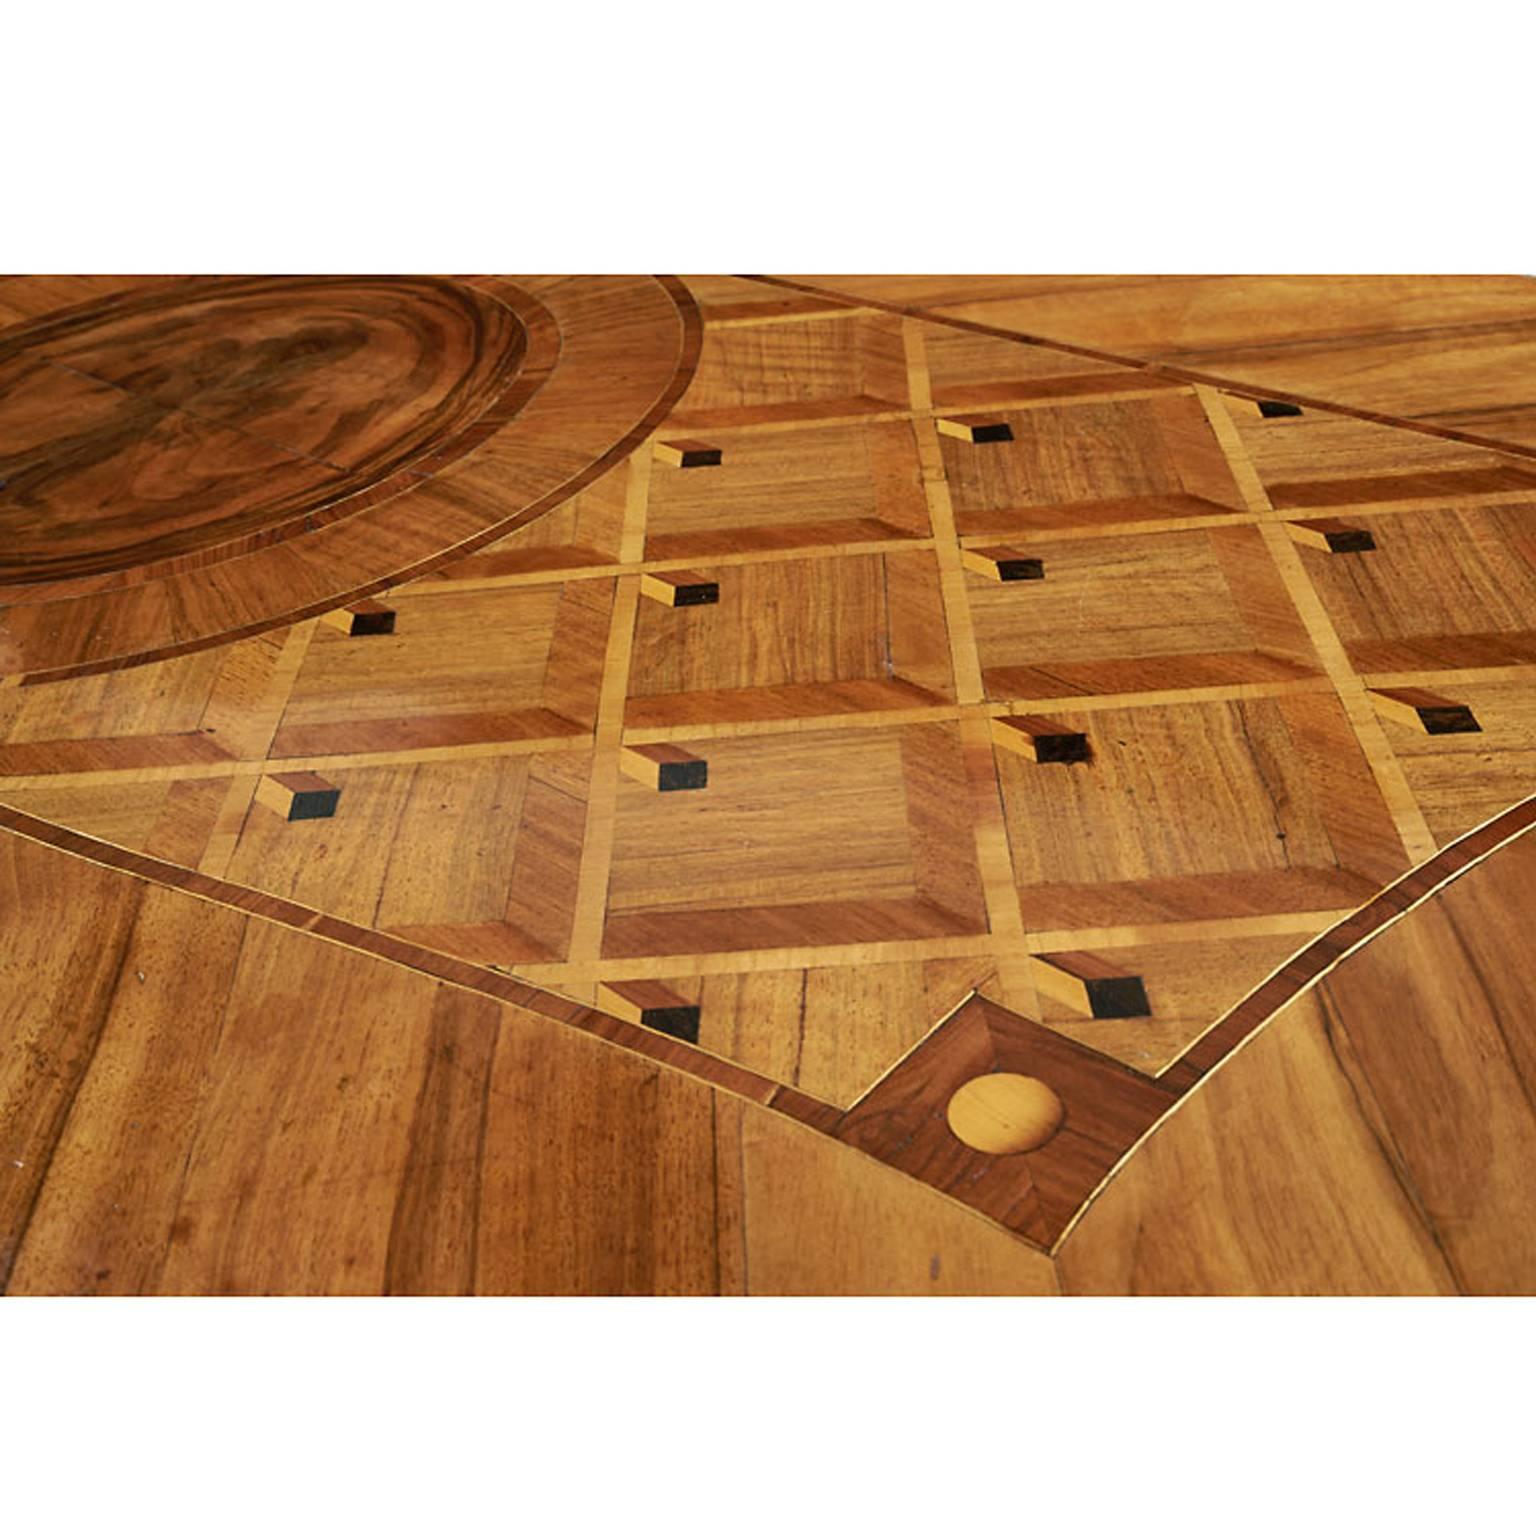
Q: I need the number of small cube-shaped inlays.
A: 13